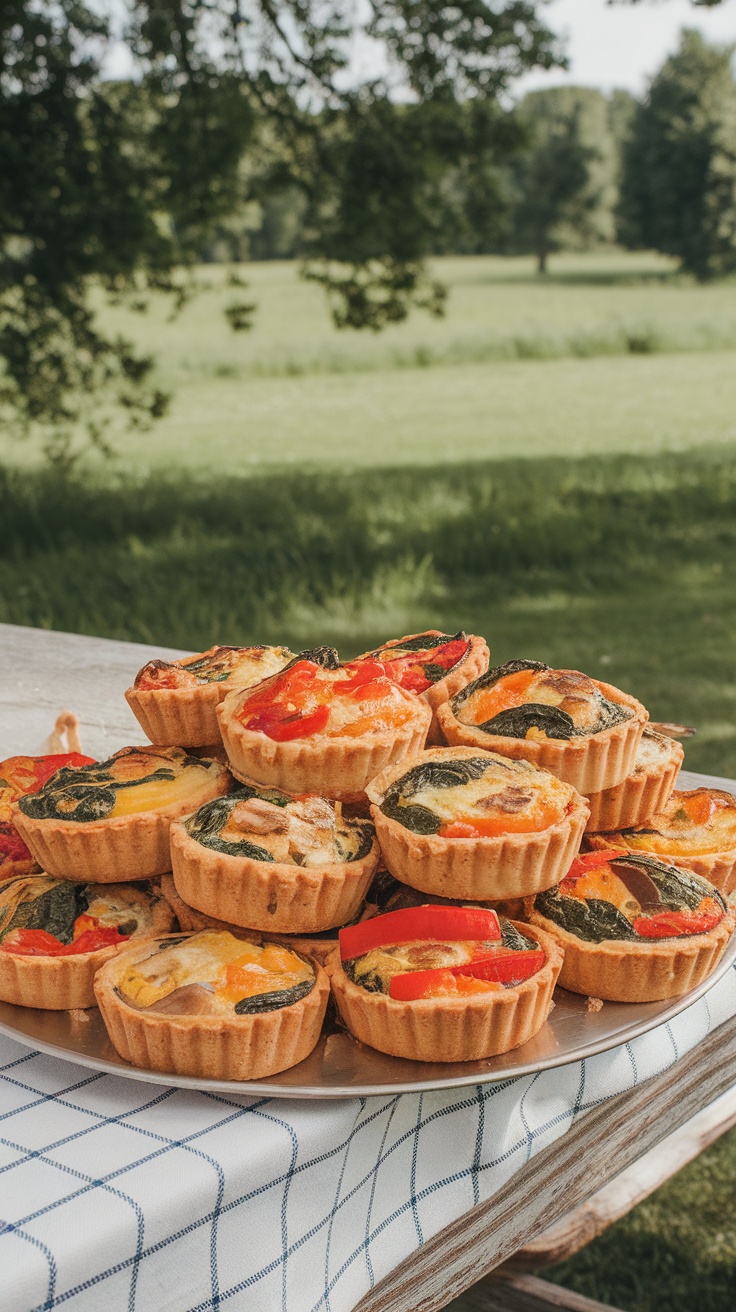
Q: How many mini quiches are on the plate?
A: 14